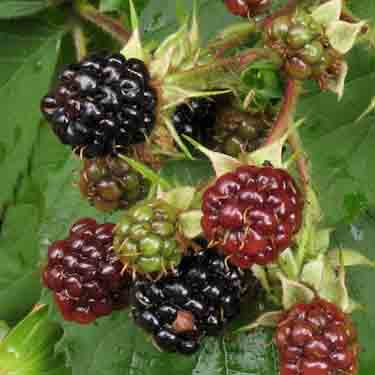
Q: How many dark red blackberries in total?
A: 4